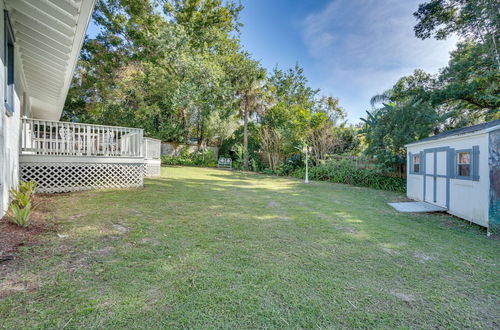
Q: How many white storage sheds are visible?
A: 1